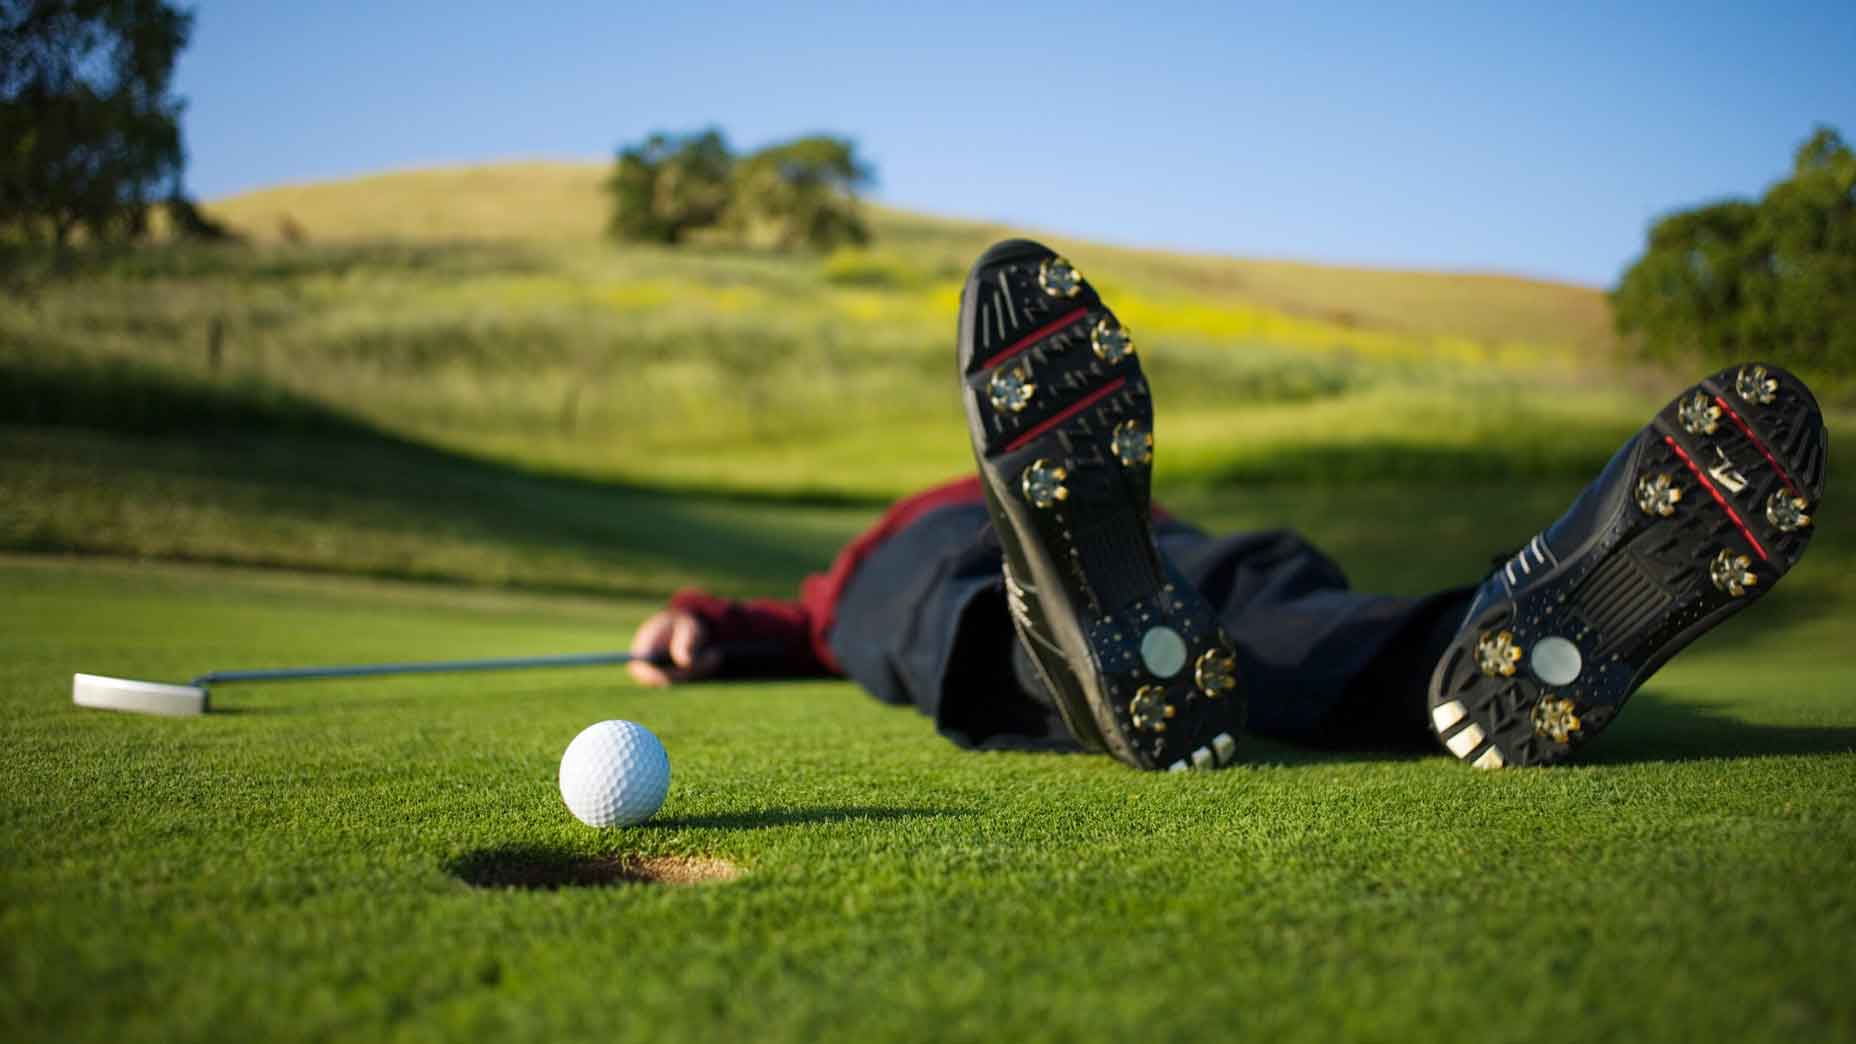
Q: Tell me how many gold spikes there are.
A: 14